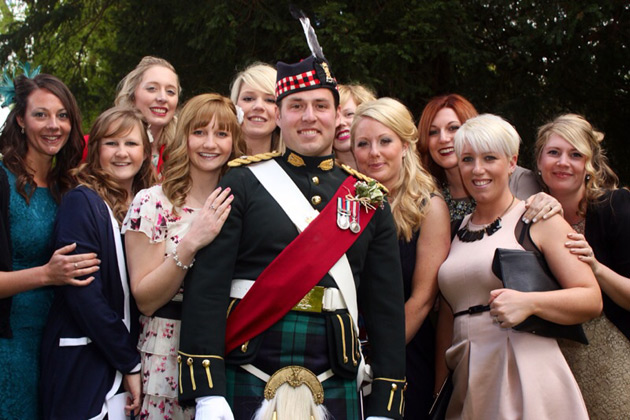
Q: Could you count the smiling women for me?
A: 10